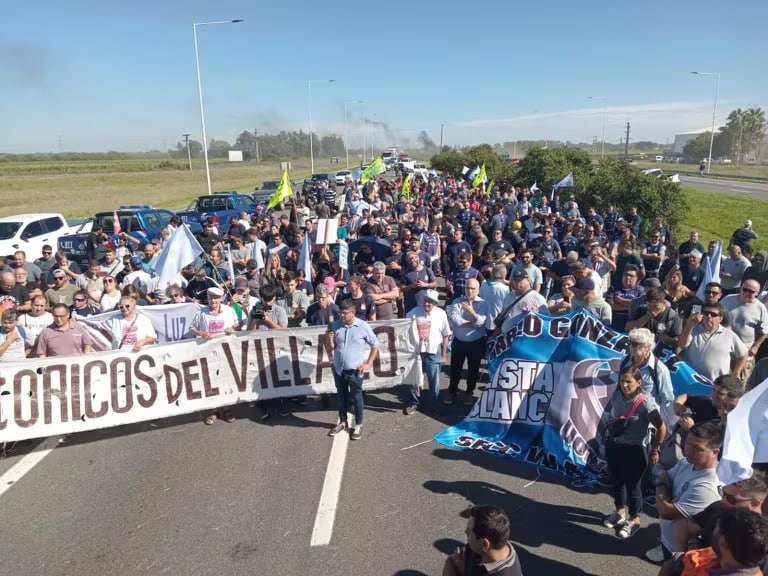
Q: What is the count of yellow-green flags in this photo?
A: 5